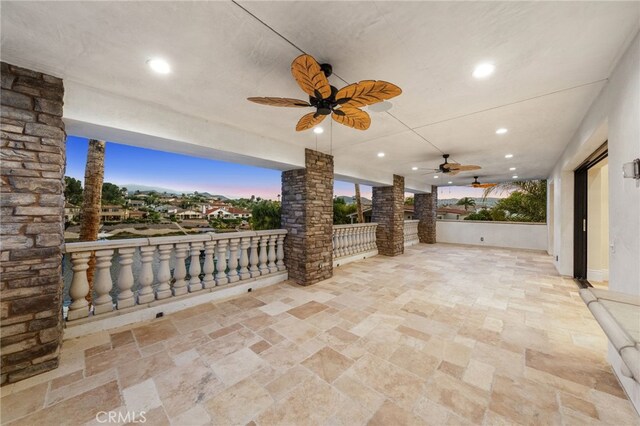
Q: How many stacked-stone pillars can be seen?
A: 4